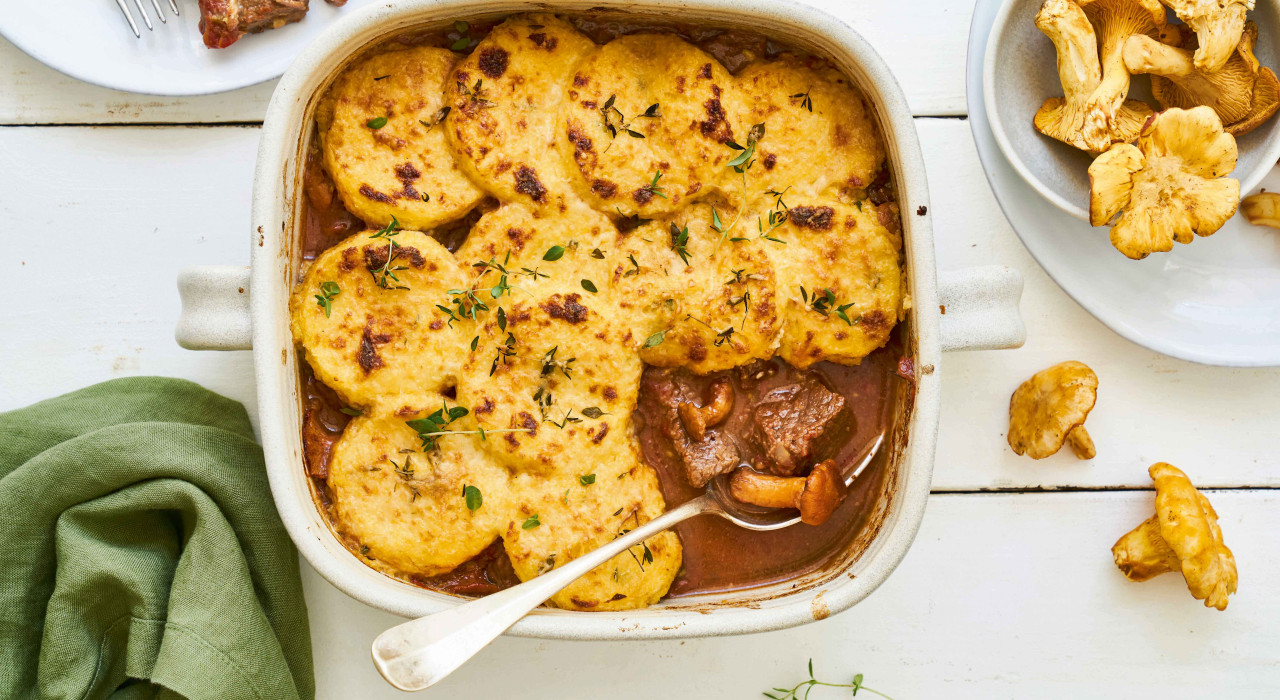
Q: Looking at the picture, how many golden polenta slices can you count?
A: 11